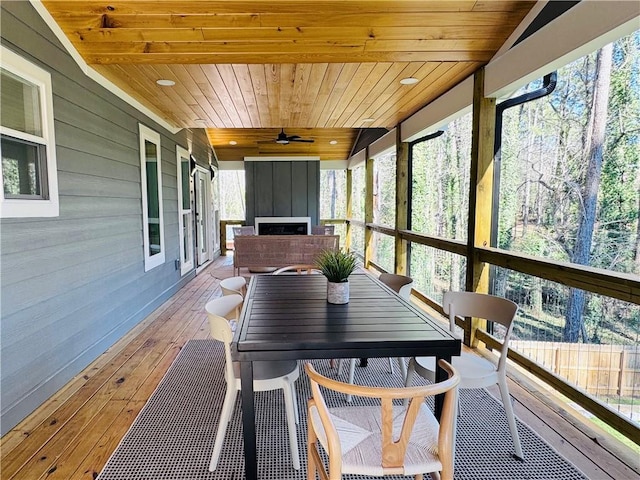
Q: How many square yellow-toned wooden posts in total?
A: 4